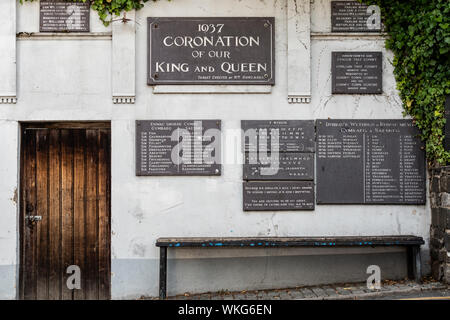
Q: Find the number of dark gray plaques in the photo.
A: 9